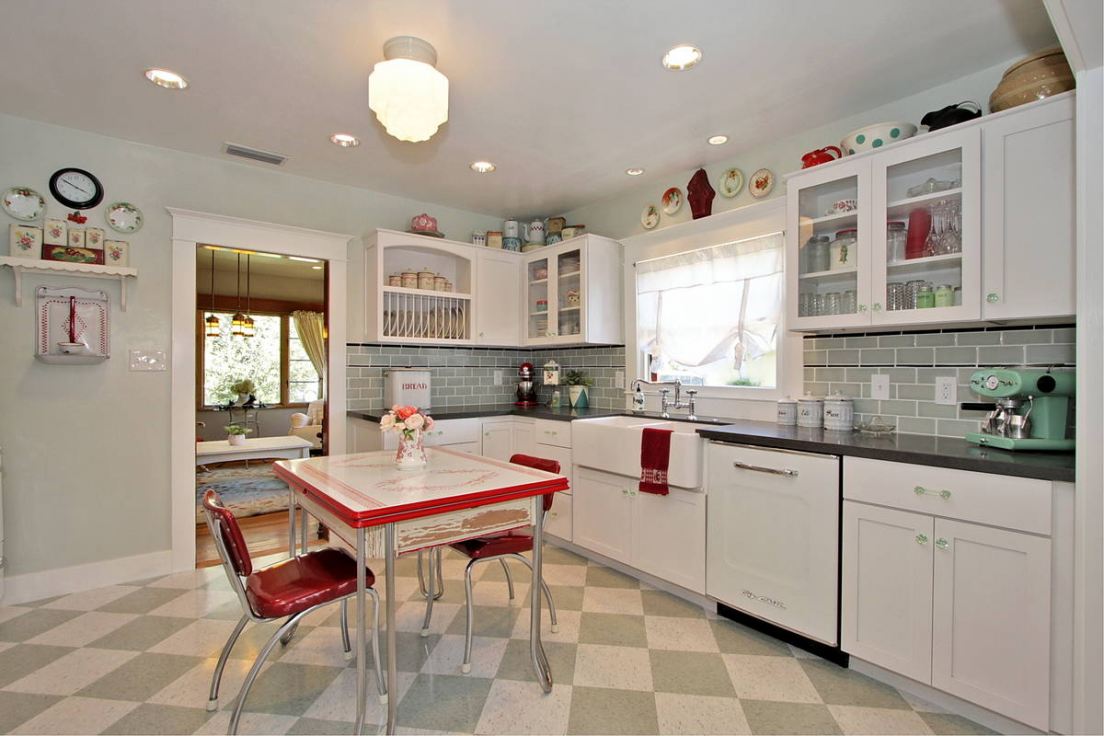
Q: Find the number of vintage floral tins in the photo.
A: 5